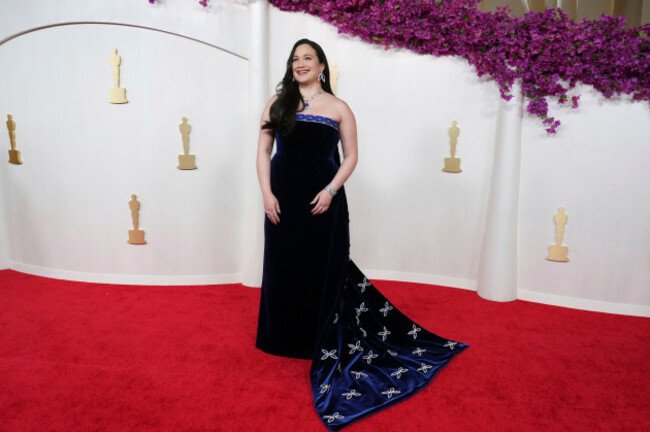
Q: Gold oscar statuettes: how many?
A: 7